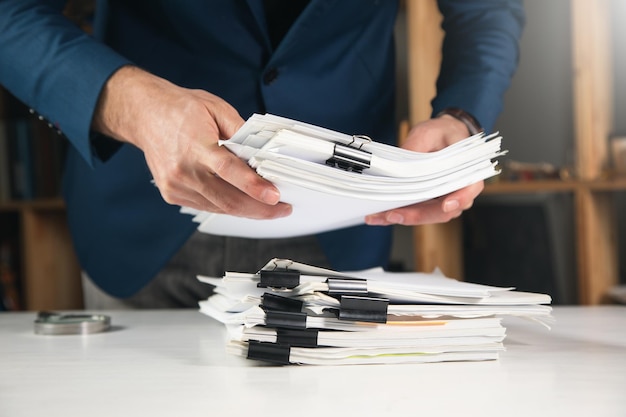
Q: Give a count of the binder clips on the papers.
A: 8